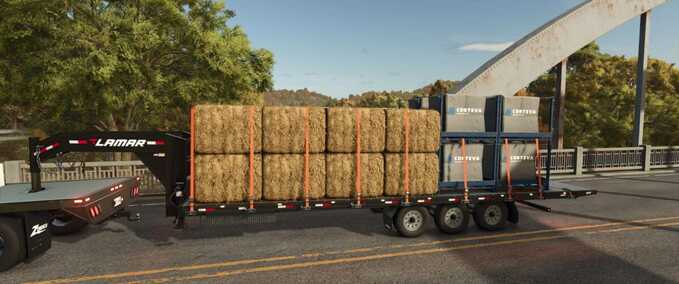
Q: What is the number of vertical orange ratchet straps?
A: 8